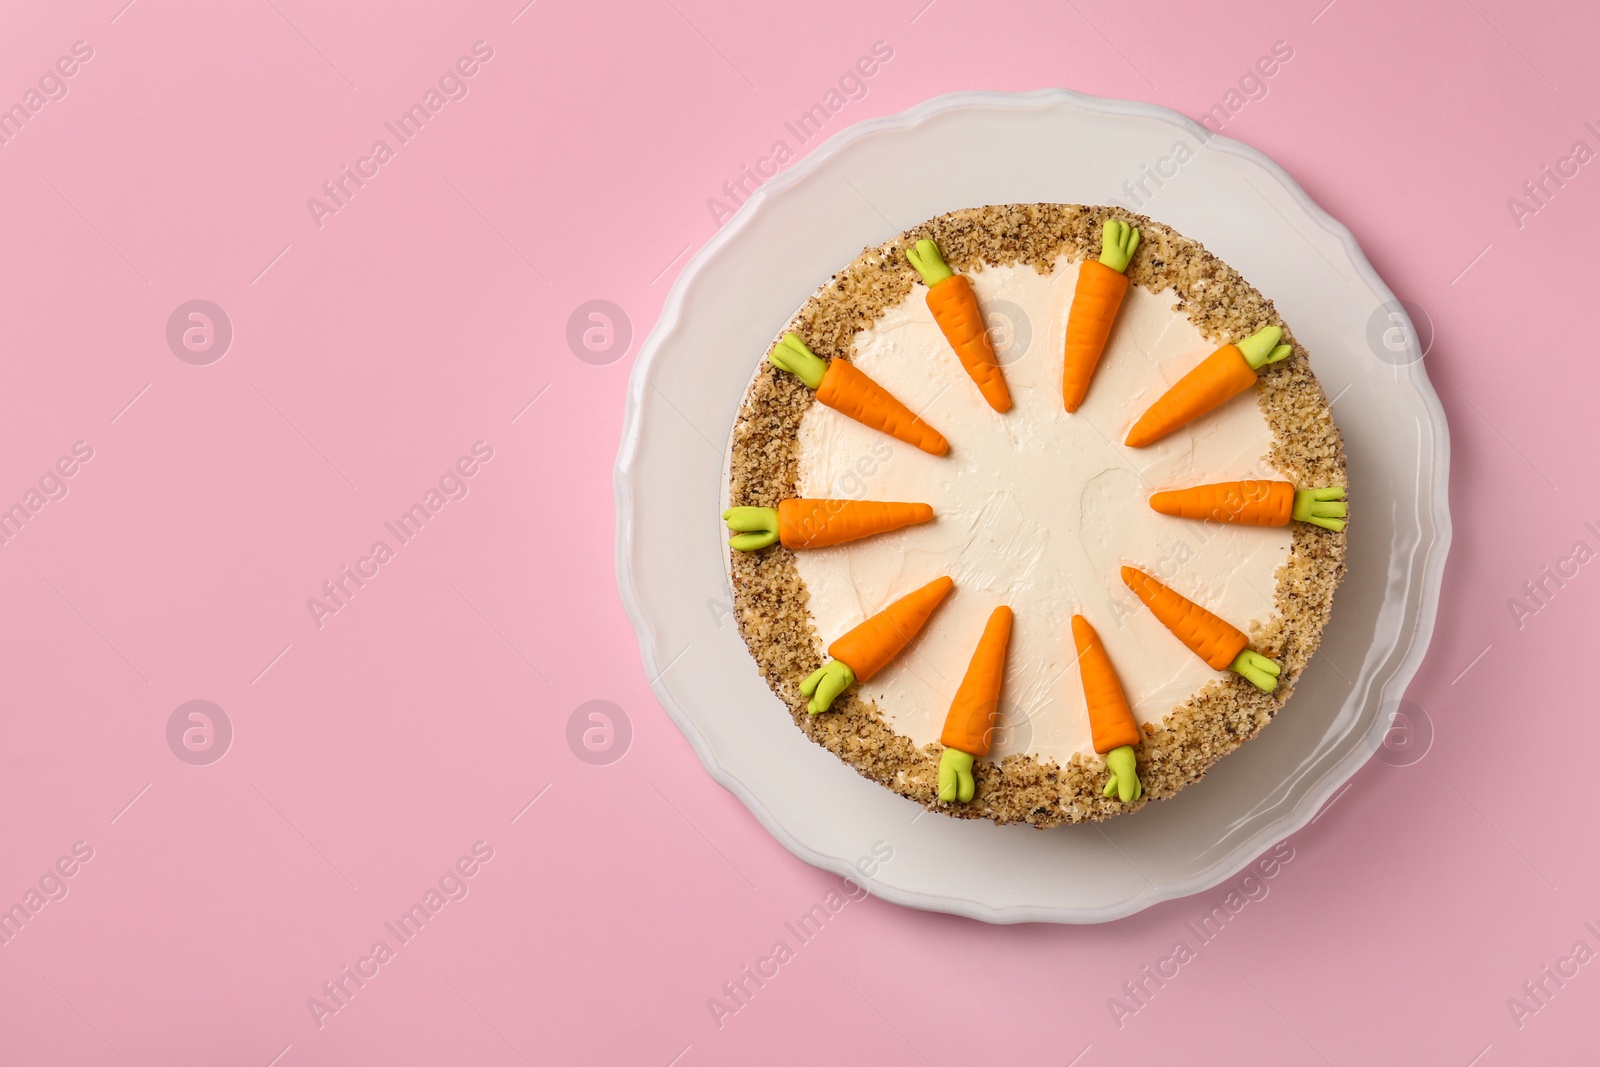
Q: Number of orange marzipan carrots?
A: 10